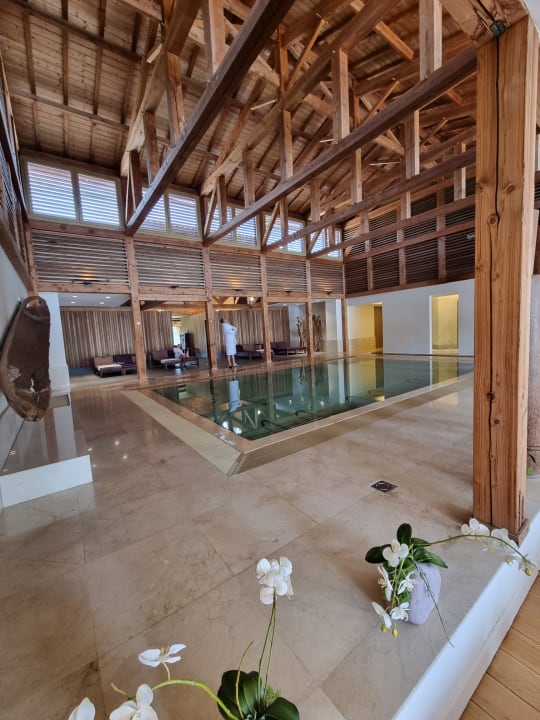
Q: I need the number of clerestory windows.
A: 10